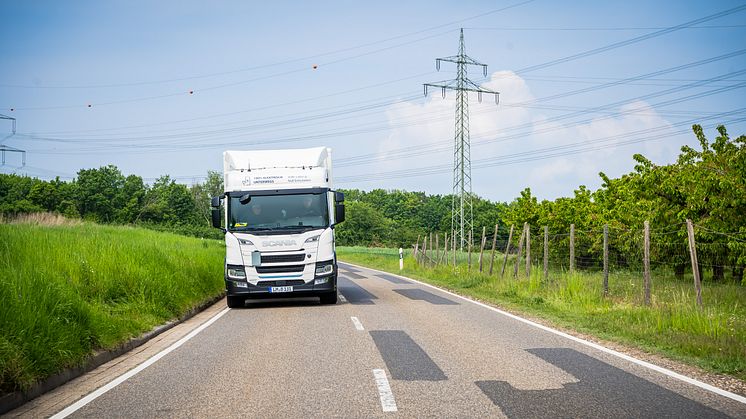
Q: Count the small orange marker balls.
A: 4